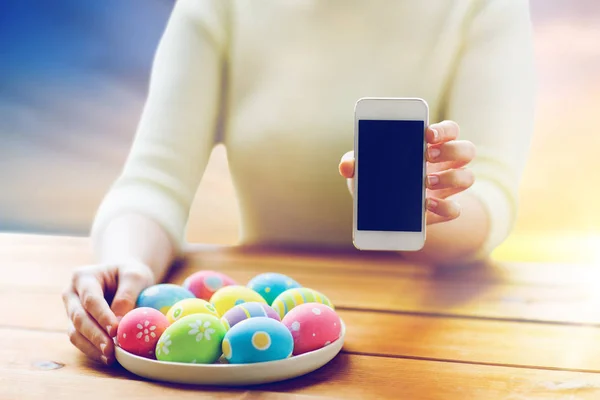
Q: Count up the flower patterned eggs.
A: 2